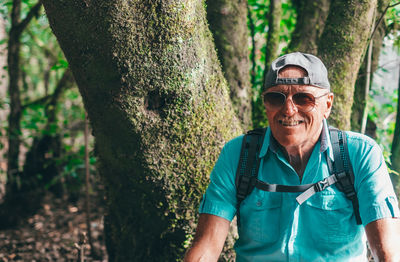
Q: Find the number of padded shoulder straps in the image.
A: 2